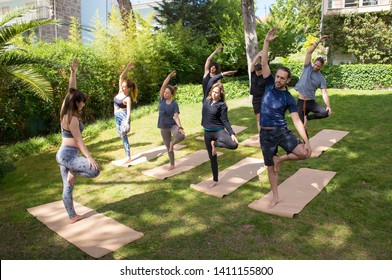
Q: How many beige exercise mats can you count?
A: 8